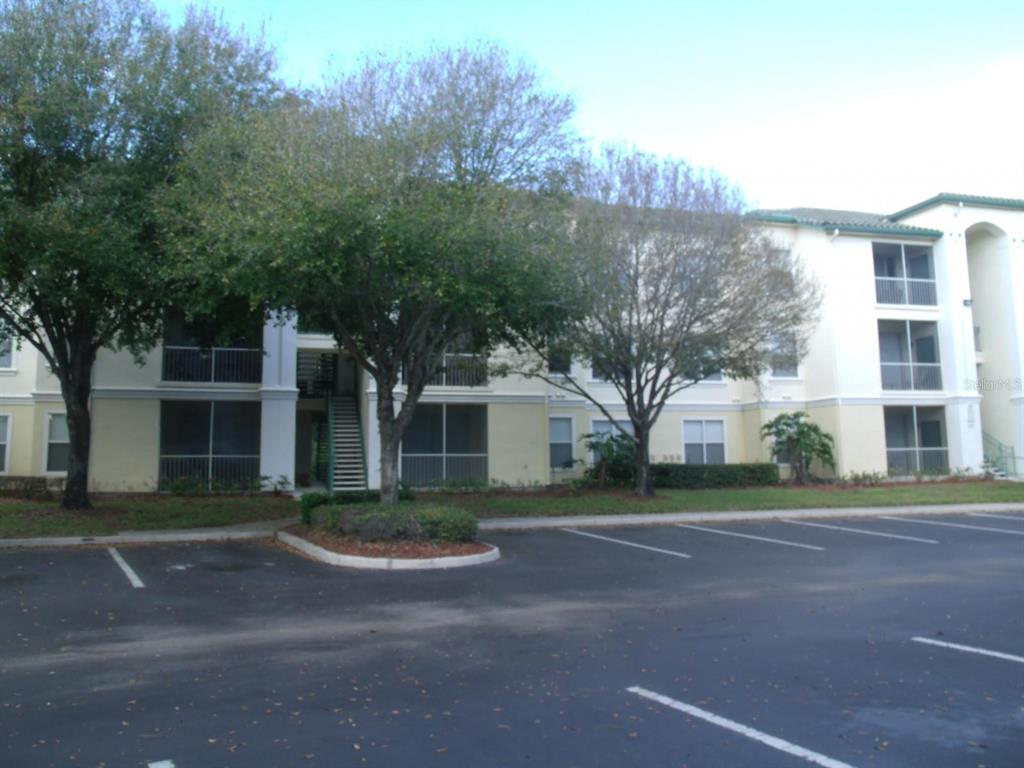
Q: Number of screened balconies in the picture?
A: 7